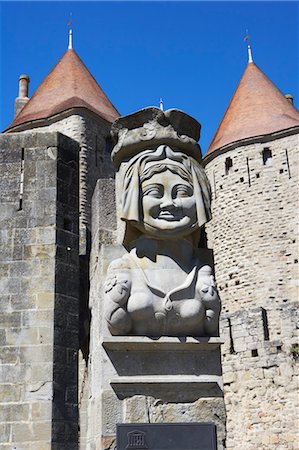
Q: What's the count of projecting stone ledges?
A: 2